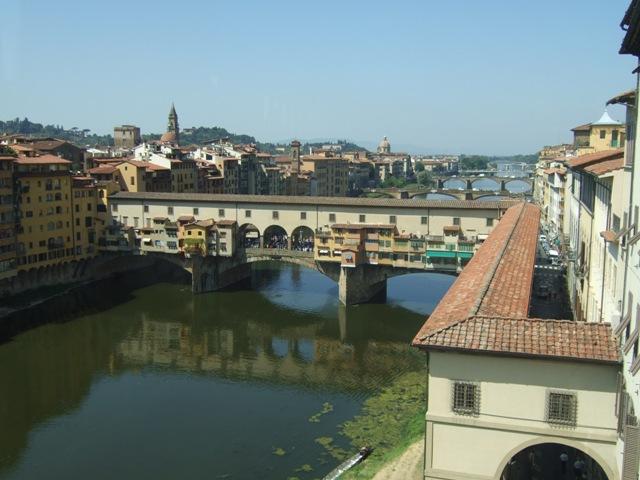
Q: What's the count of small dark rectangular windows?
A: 14